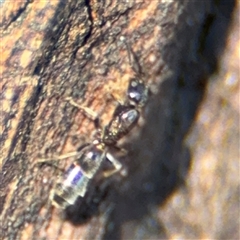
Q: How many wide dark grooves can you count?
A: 1